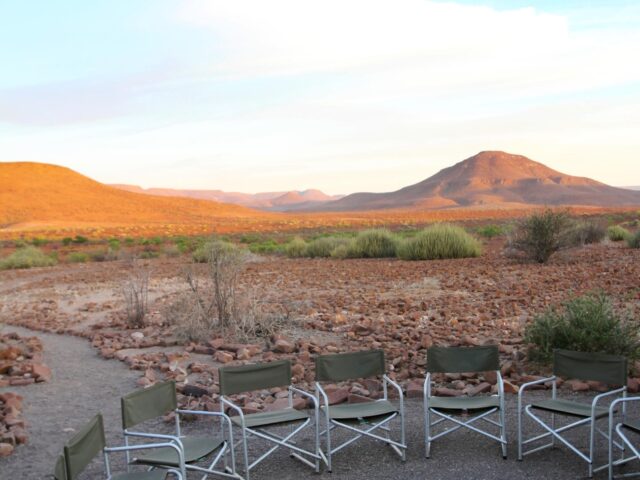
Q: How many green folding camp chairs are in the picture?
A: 7